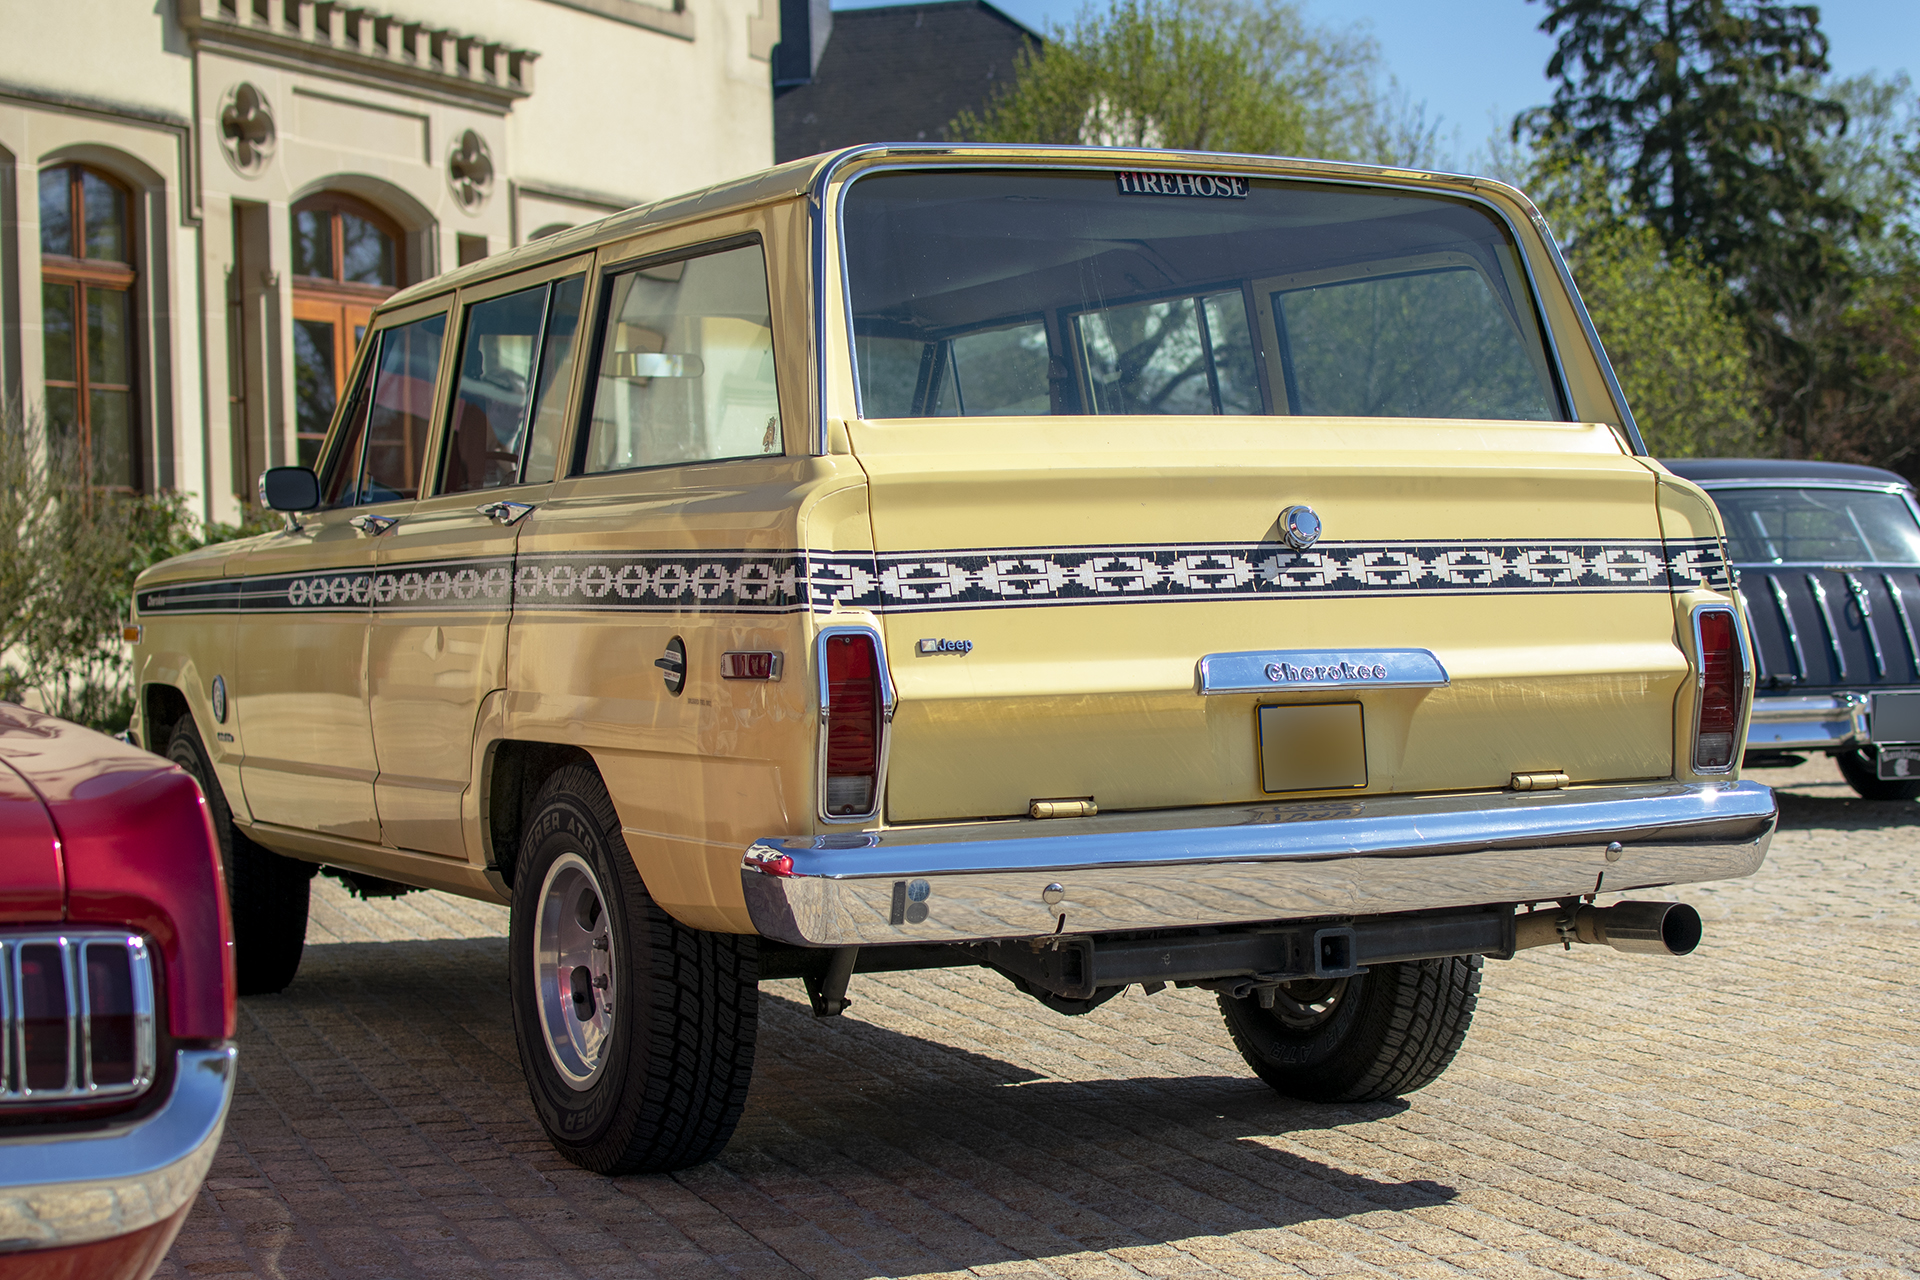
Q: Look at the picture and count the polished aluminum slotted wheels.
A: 1